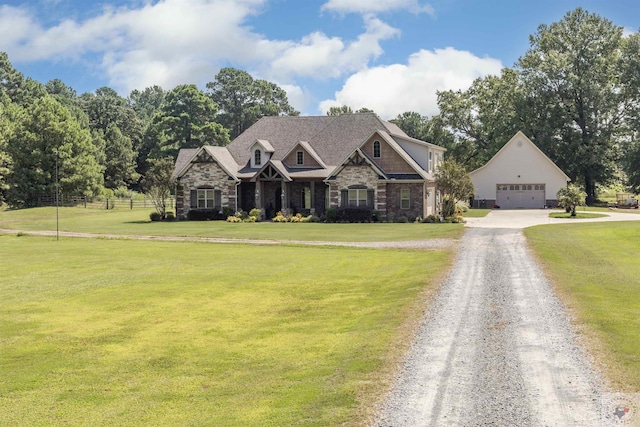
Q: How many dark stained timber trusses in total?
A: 3